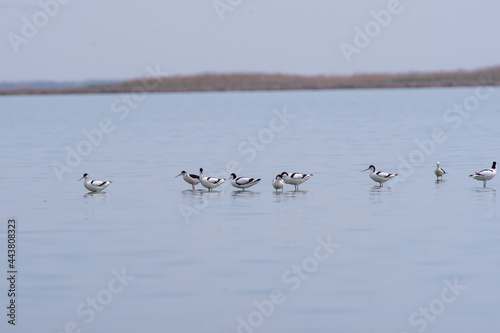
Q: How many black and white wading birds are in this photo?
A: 9